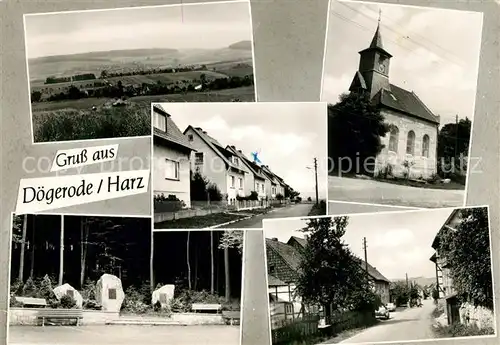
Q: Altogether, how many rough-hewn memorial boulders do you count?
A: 3